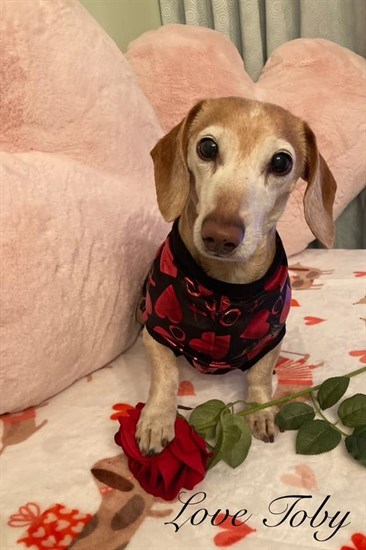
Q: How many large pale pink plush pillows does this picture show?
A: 2